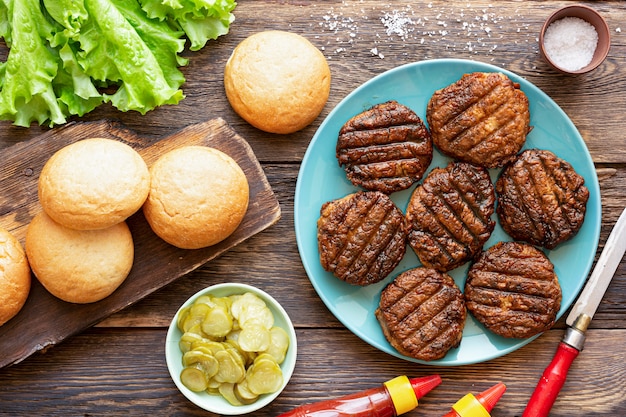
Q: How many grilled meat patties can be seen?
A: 7